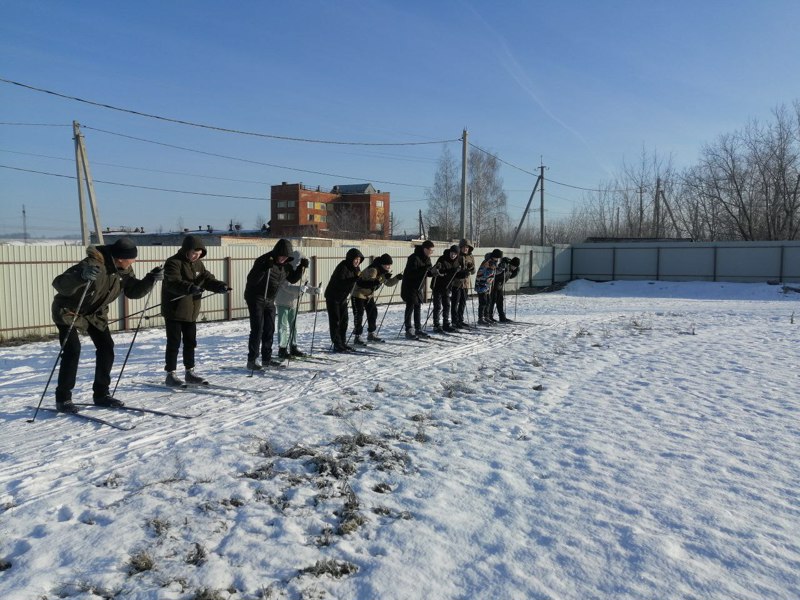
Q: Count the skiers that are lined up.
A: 11